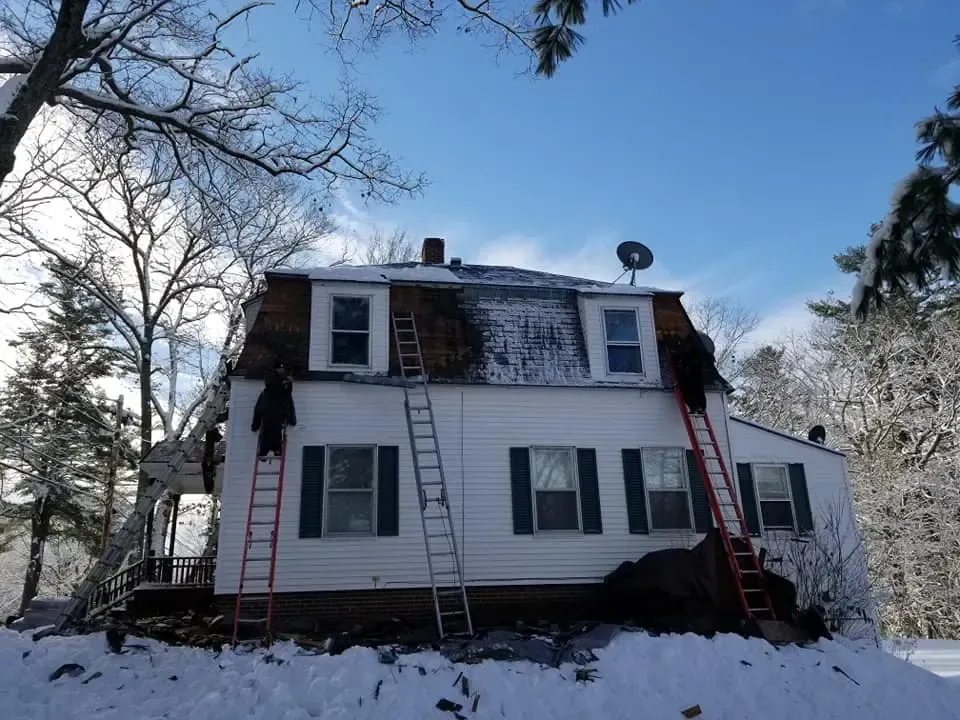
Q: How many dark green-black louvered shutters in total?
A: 8